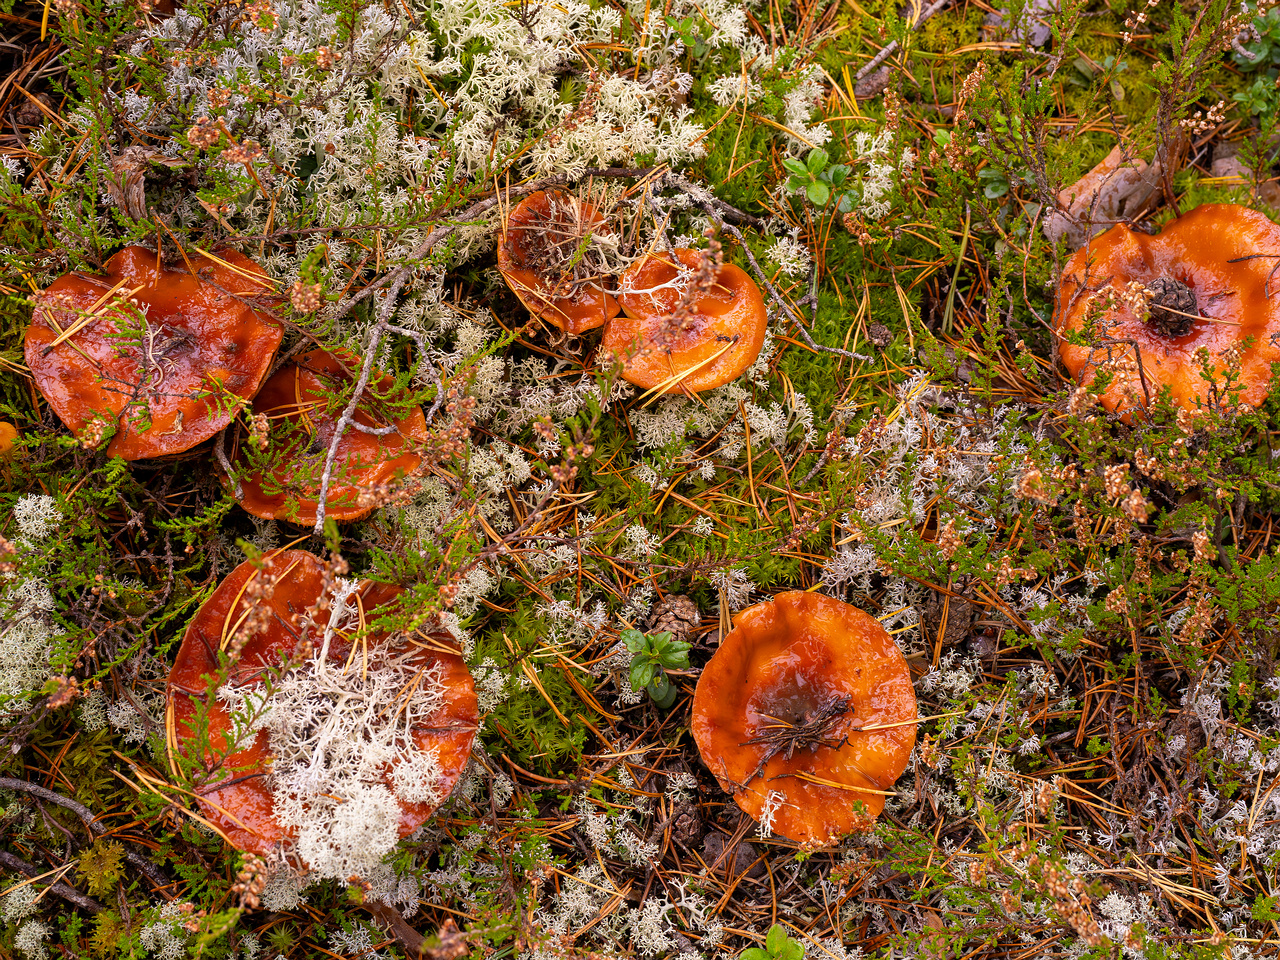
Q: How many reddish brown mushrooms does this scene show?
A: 7